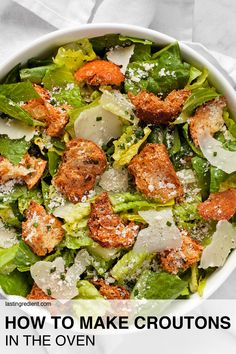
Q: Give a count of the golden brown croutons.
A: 13